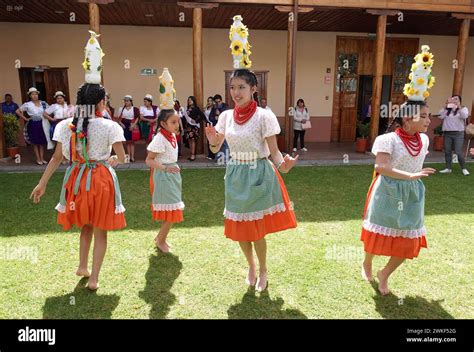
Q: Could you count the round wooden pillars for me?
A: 5